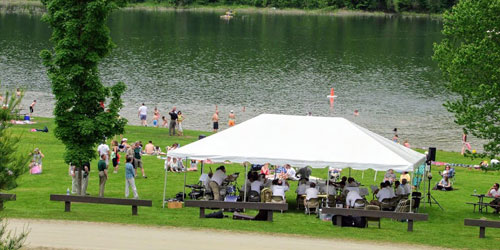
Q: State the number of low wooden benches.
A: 5